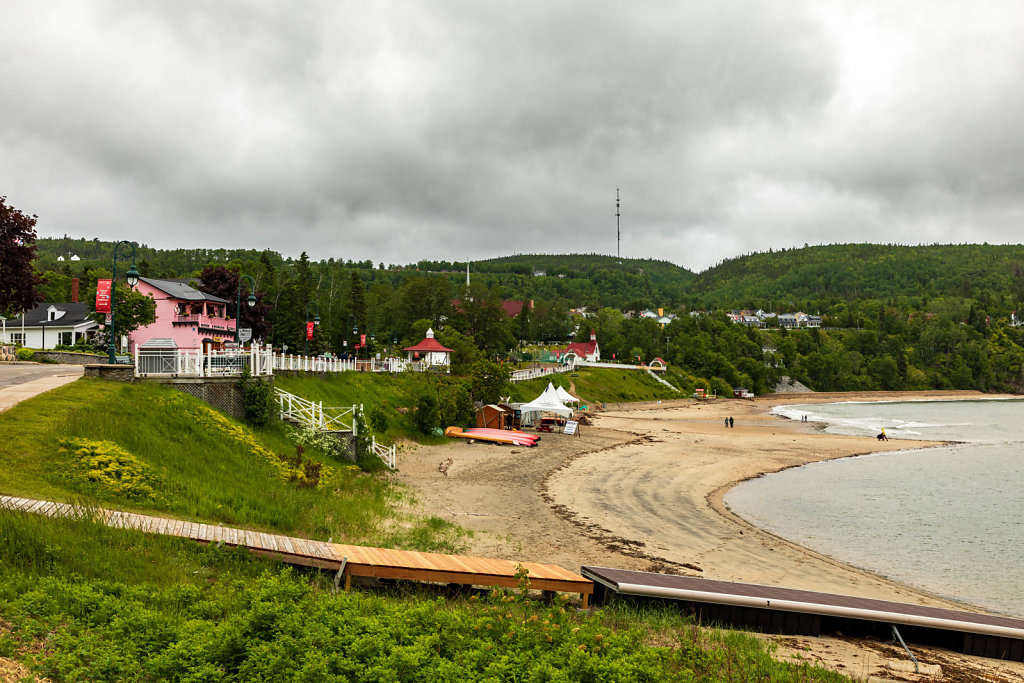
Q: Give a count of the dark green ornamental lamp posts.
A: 6